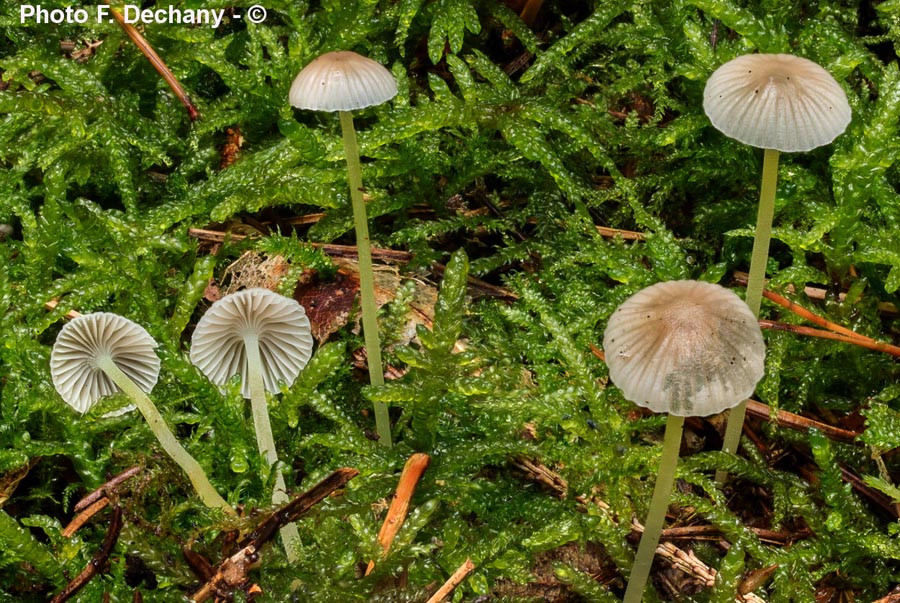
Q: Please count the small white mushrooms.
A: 5